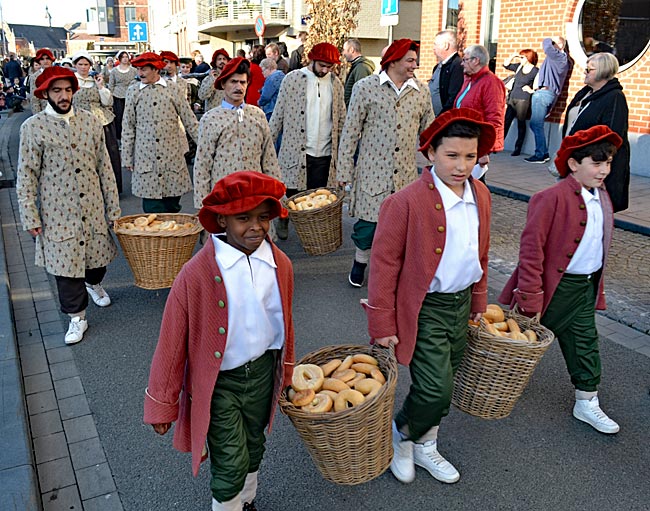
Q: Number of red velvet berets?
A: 11